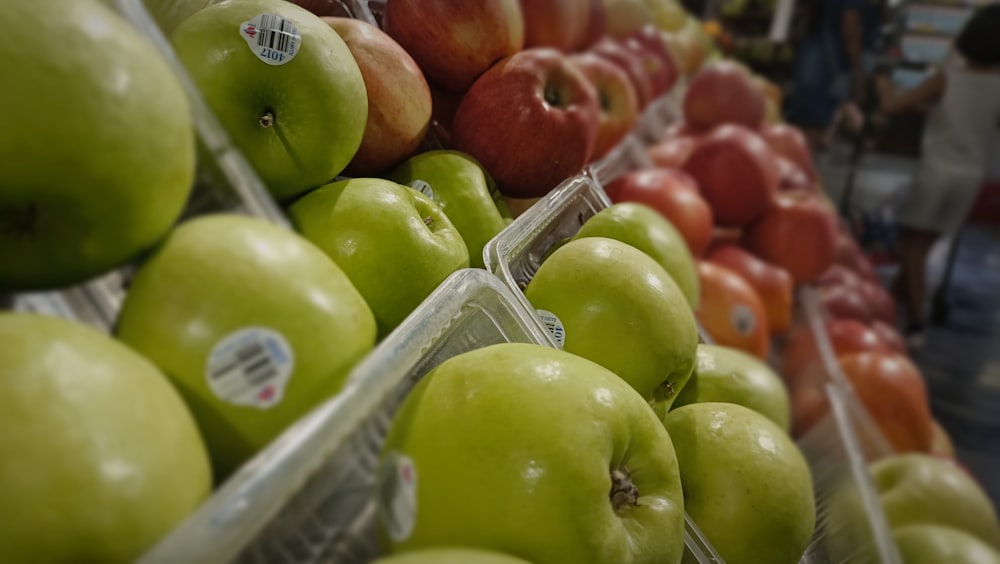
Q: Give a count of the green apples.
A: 14